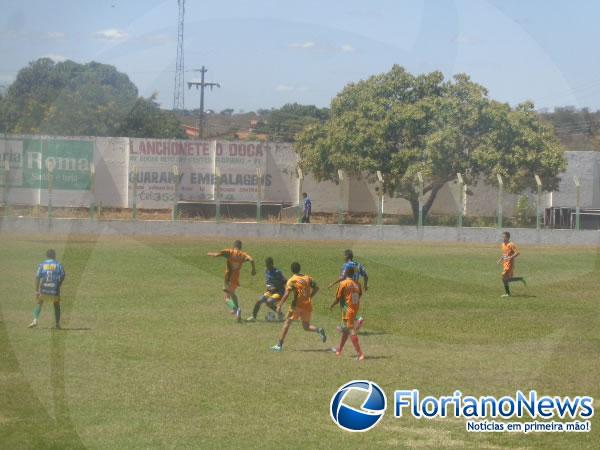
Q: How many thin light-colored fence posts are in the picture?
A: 15